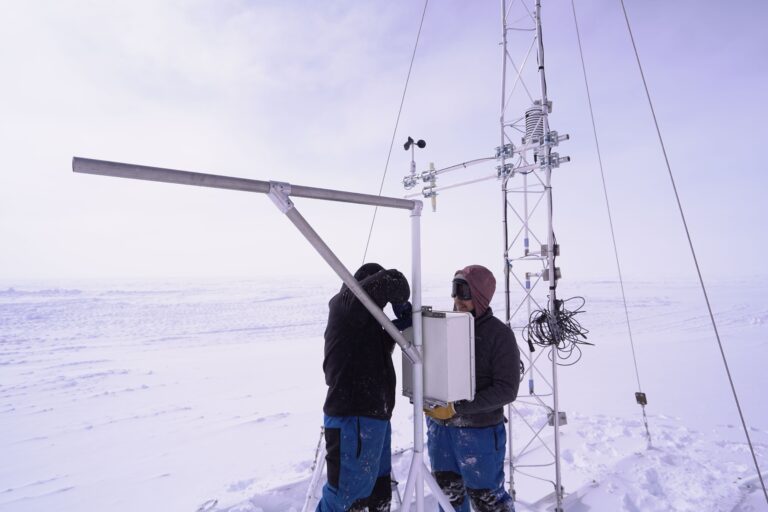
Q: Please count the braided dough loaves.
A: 0